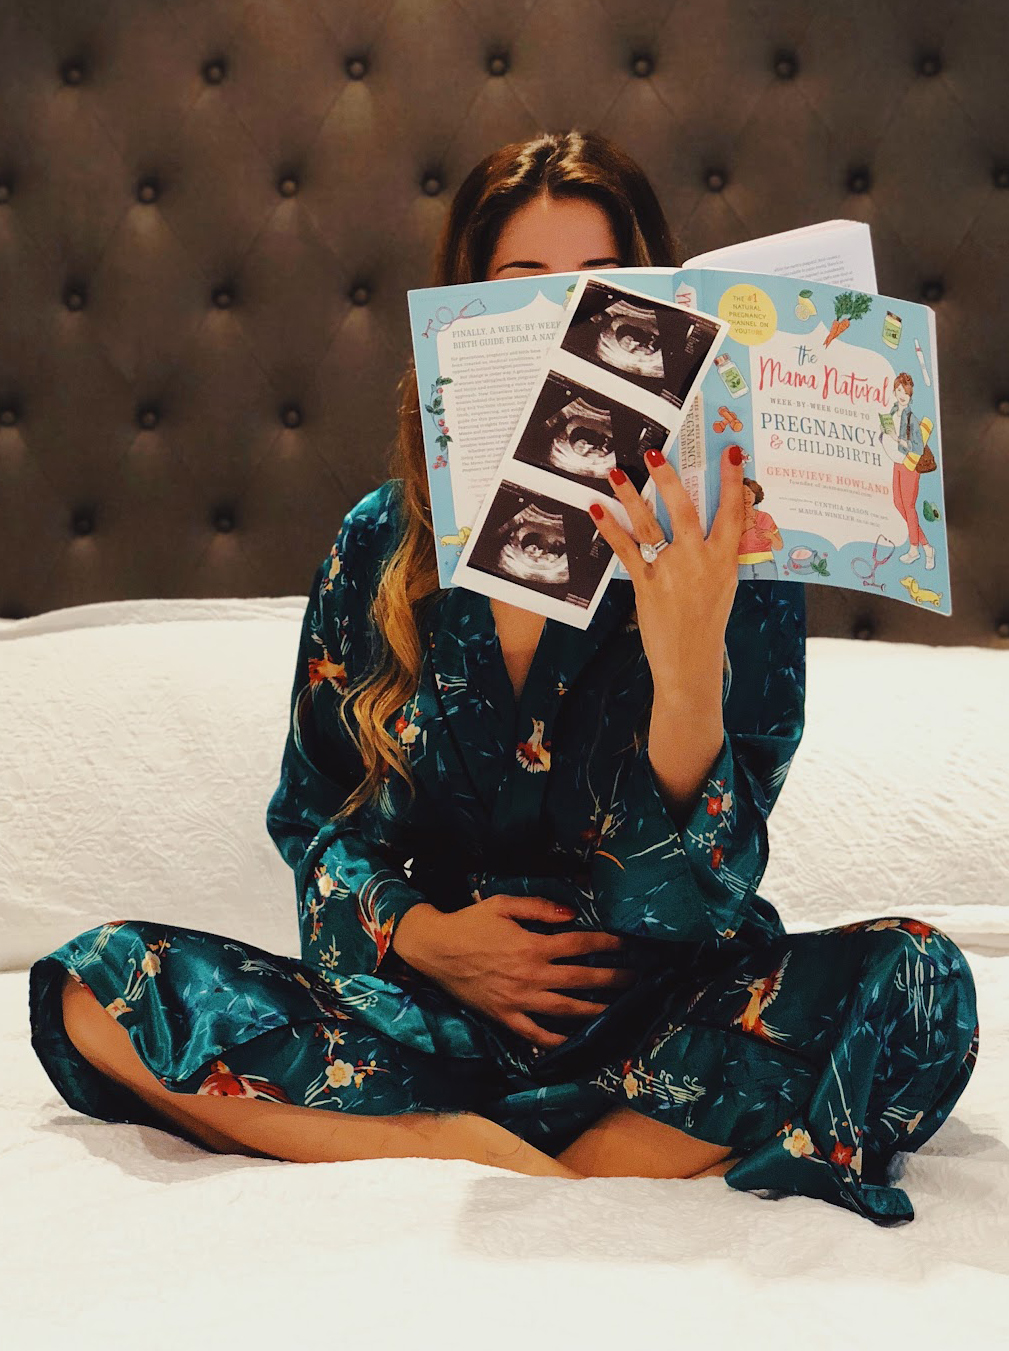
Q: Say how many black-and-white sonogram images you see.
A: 3